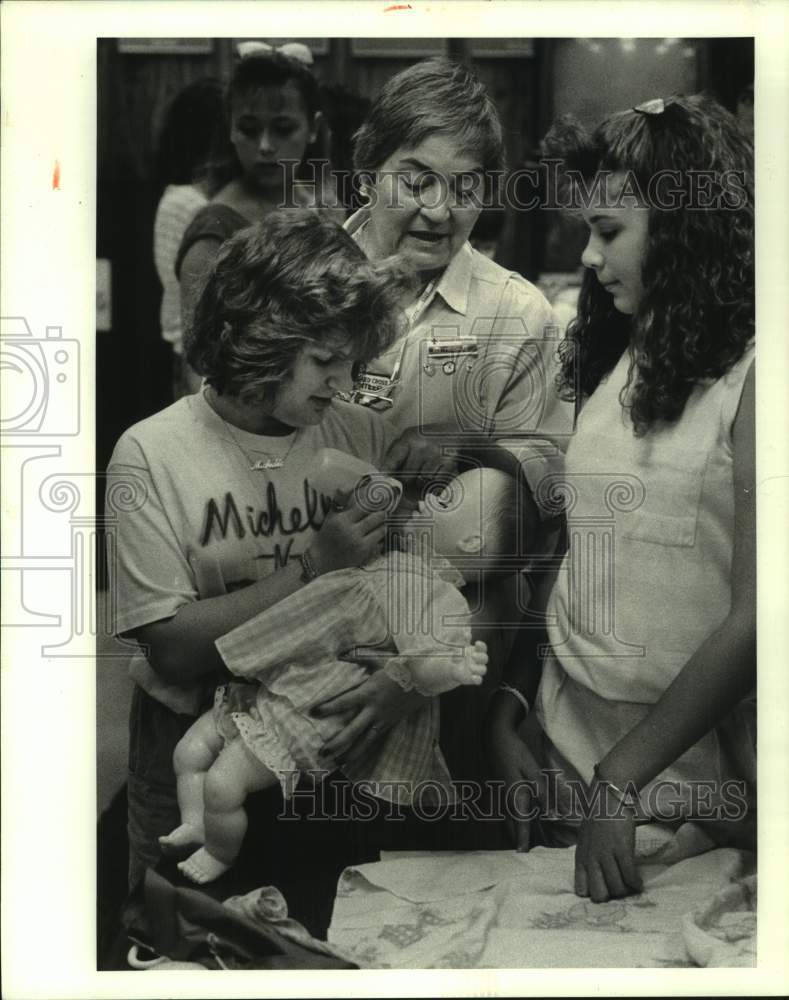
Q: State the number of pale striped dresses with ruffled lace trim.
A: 1